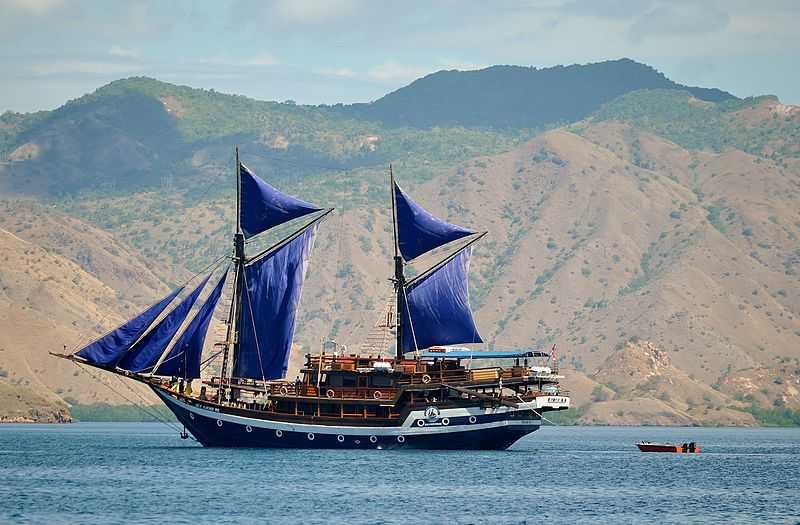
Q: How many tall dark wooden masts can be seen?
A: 2